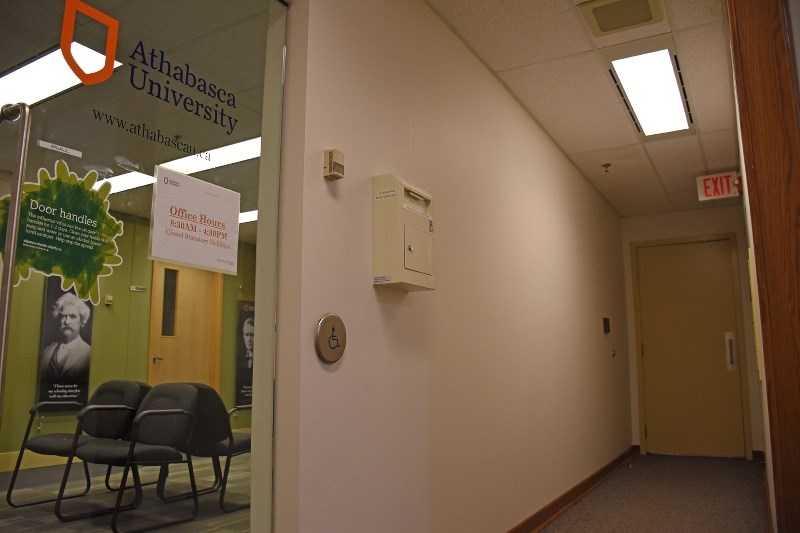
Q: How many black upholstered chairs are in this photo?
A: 4